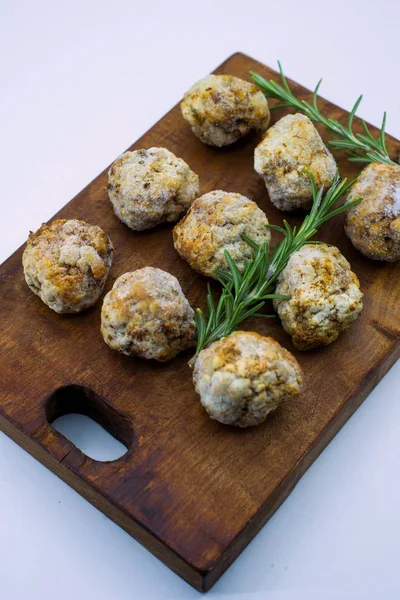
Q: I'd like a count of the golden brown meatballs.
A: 9